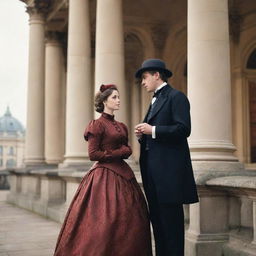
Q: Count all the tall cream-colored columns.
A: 5